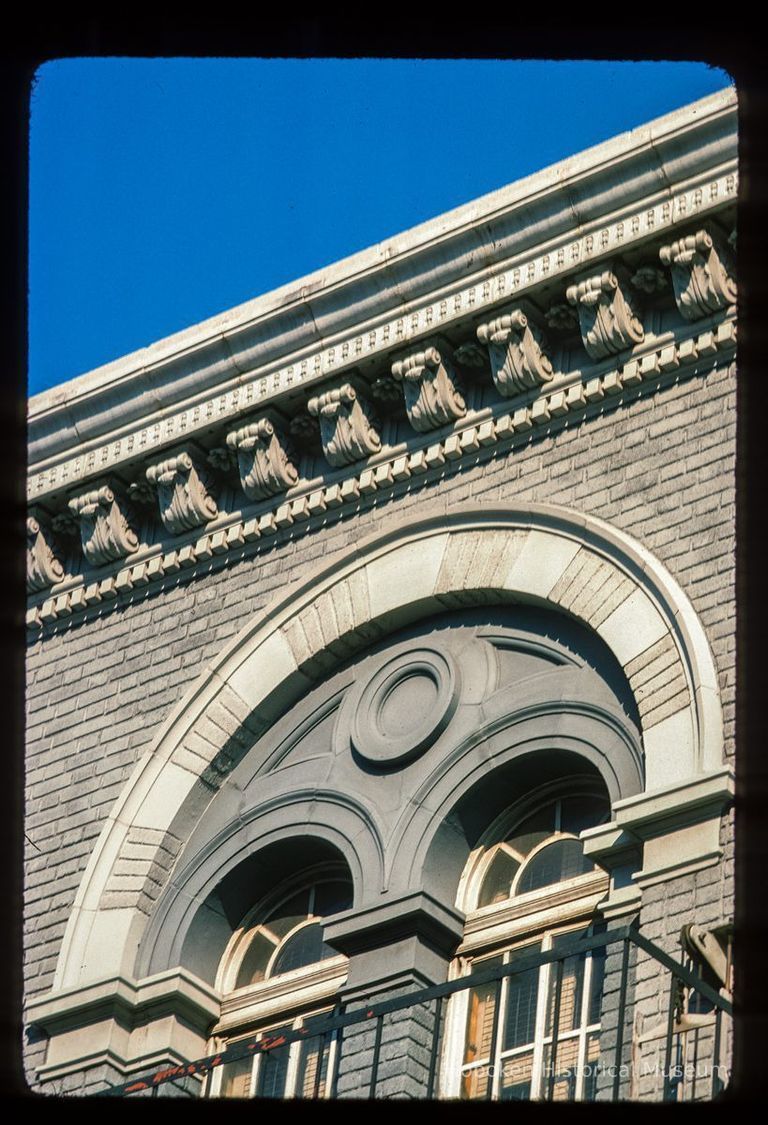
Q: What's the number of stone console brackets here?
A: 9